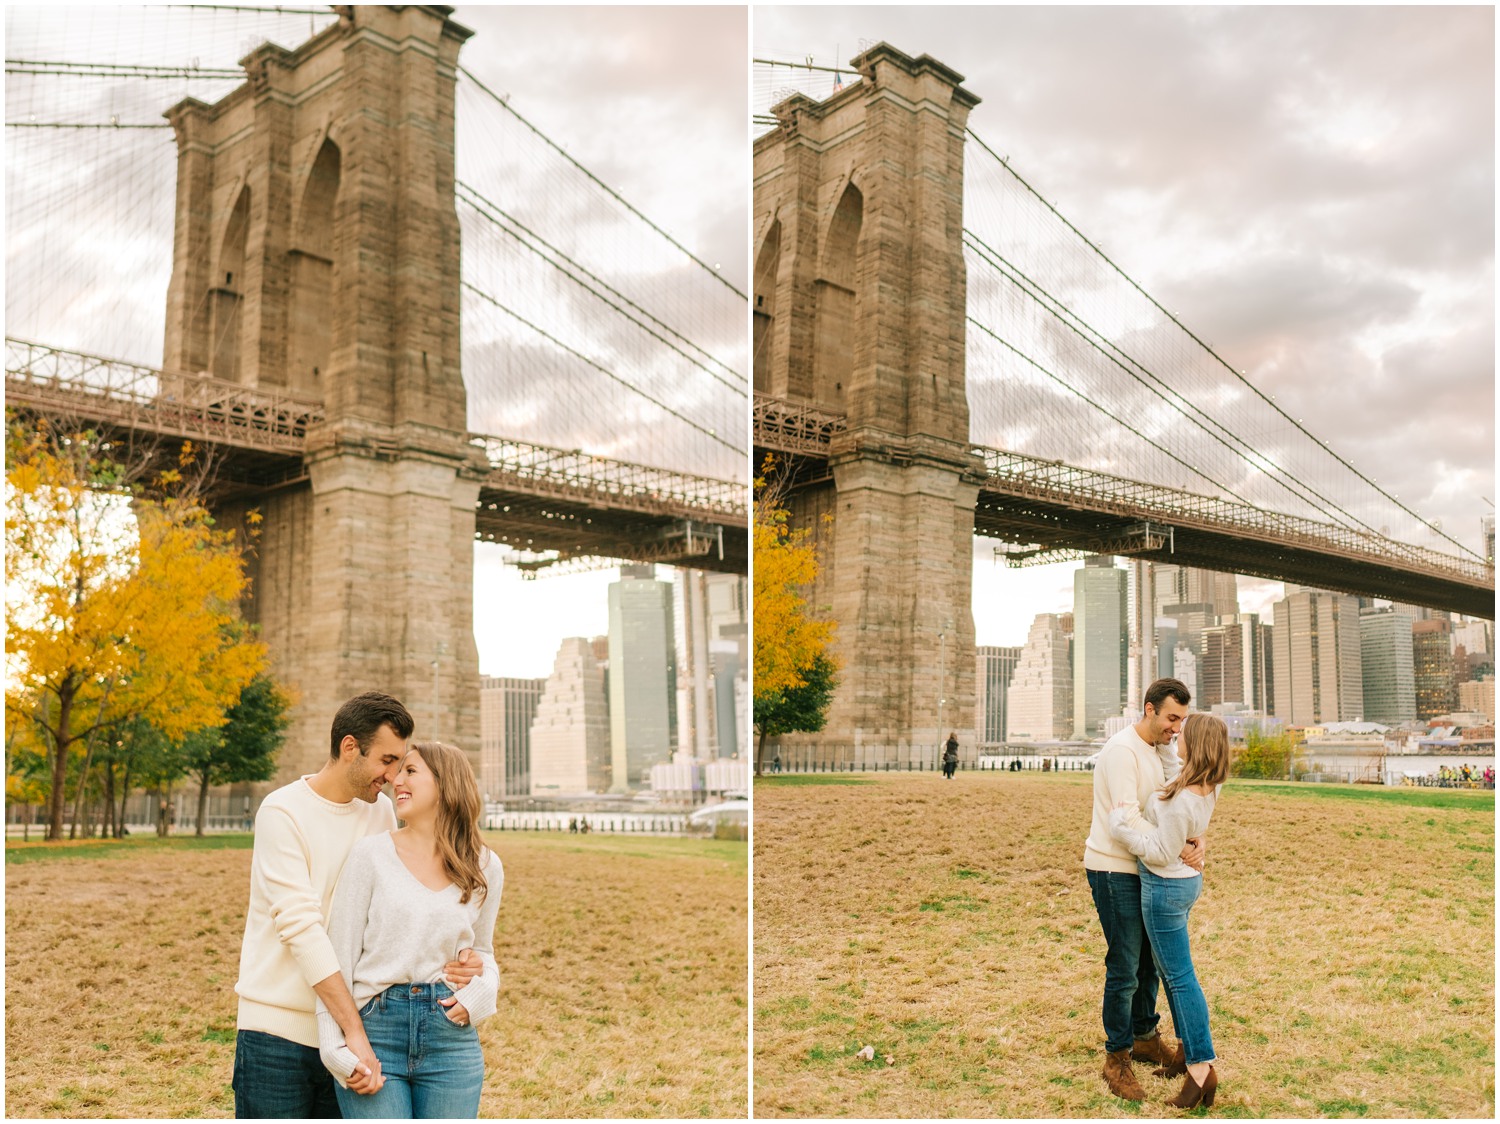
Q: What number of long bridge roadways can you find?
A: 2